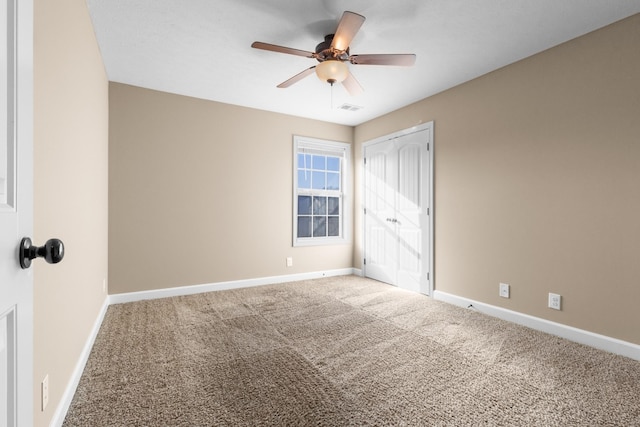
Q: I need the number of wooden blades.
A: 5